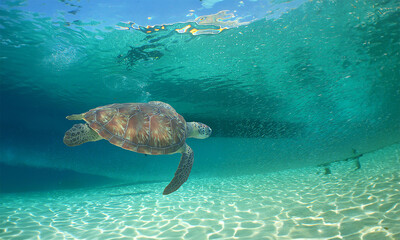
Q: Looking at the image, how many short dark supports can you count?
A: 2